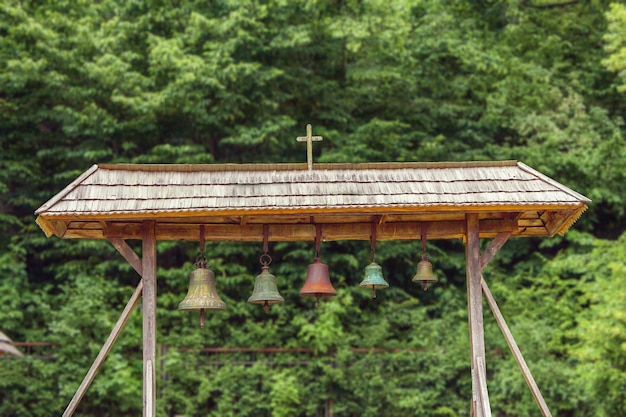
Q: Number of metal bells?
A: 5